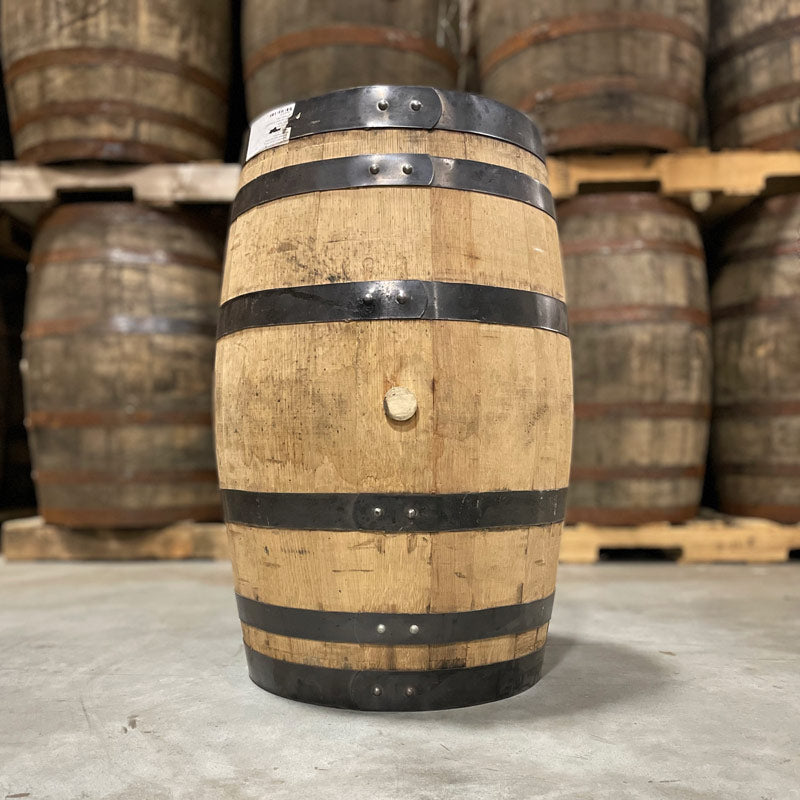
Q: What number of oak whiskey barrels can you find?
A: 8